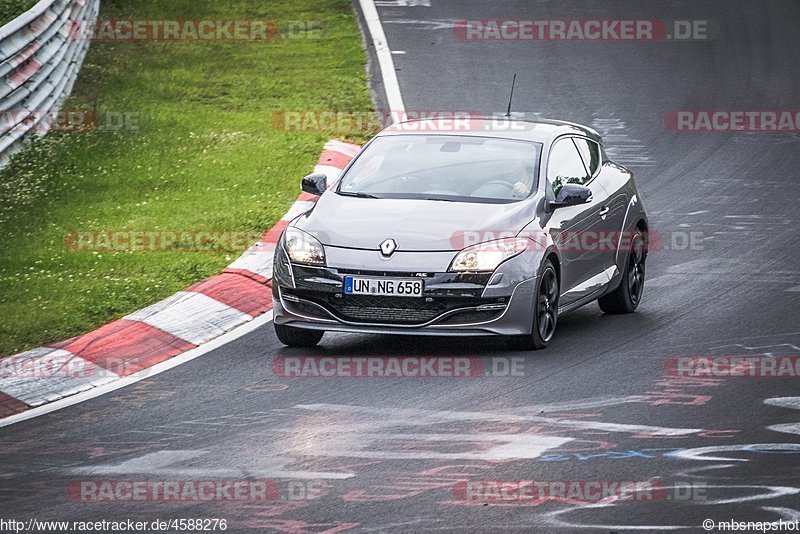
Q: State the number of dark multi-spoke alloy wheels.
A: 2